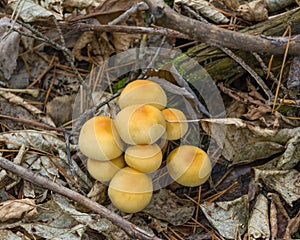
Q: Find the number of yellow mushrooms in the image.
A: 8